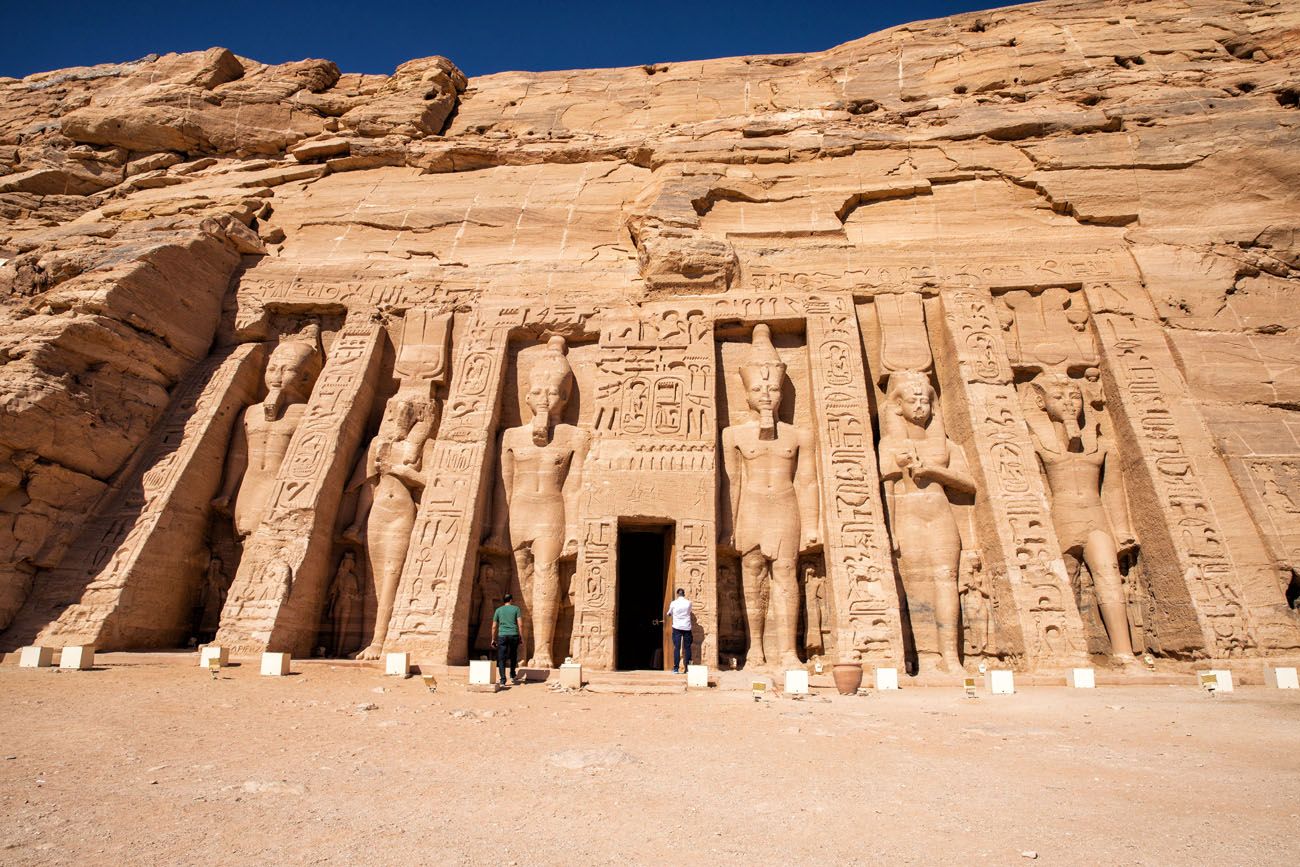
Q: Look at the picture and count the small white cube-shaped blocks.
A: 14